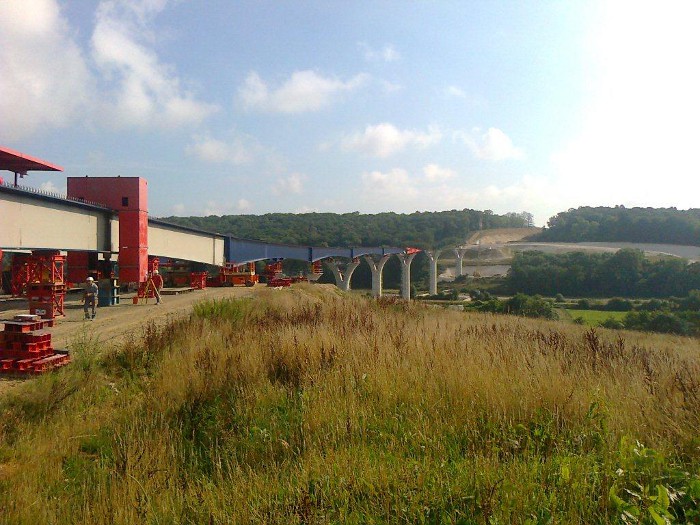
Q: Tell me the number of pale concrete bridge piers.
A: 5